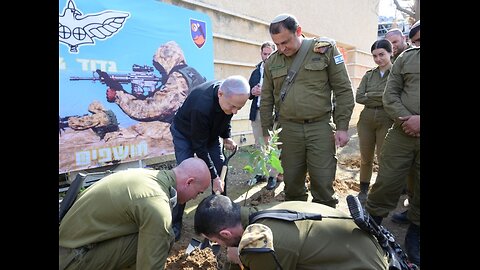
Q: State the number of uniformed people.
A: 6